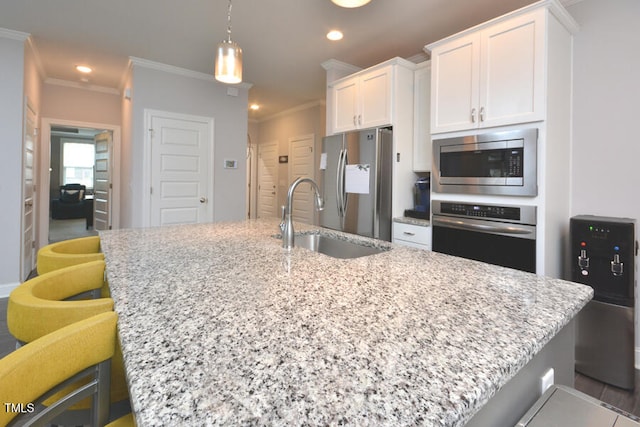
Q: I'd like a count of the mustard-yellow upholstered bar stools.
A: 3